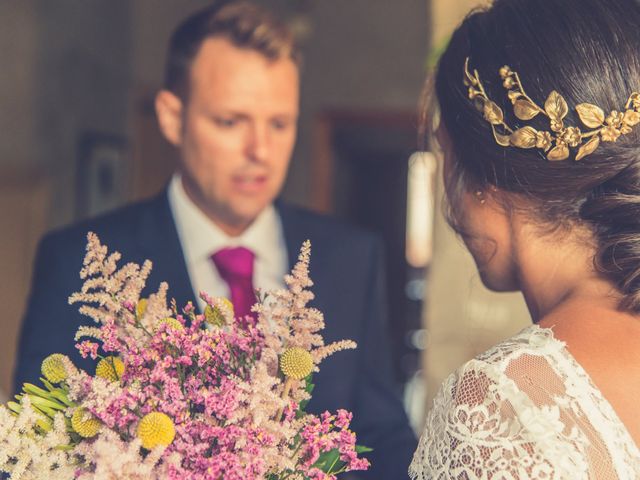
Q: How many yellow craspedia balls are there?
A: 8